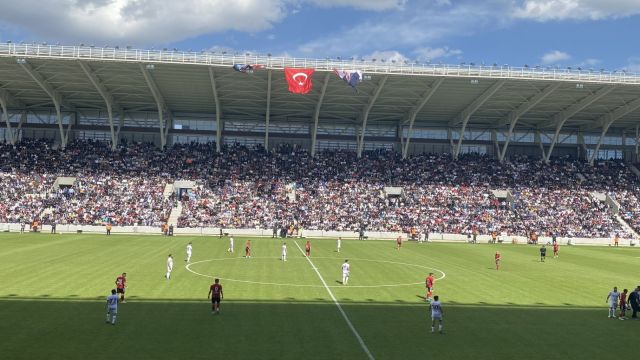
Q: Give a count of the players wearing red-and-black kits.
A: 9